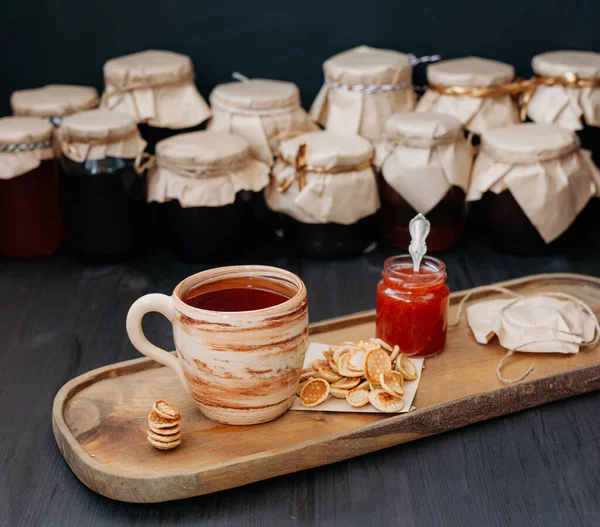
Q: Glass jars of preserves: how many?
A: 13